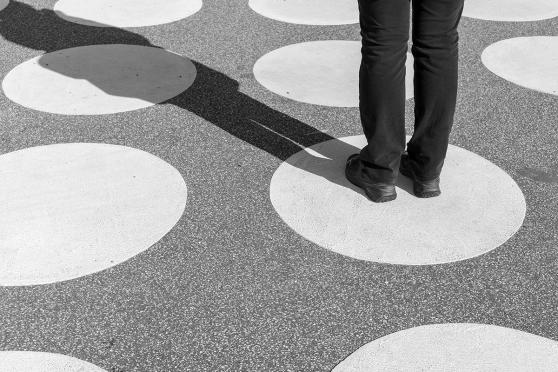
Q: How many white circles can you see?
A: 10